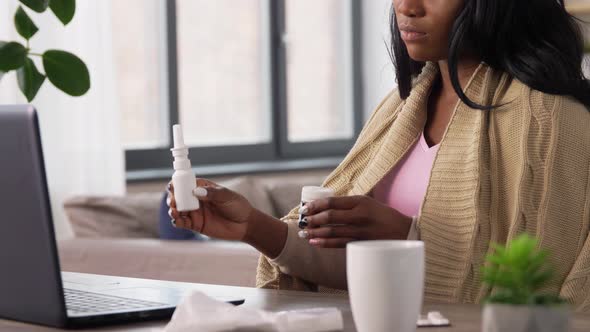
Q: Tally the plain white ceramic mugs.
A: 1